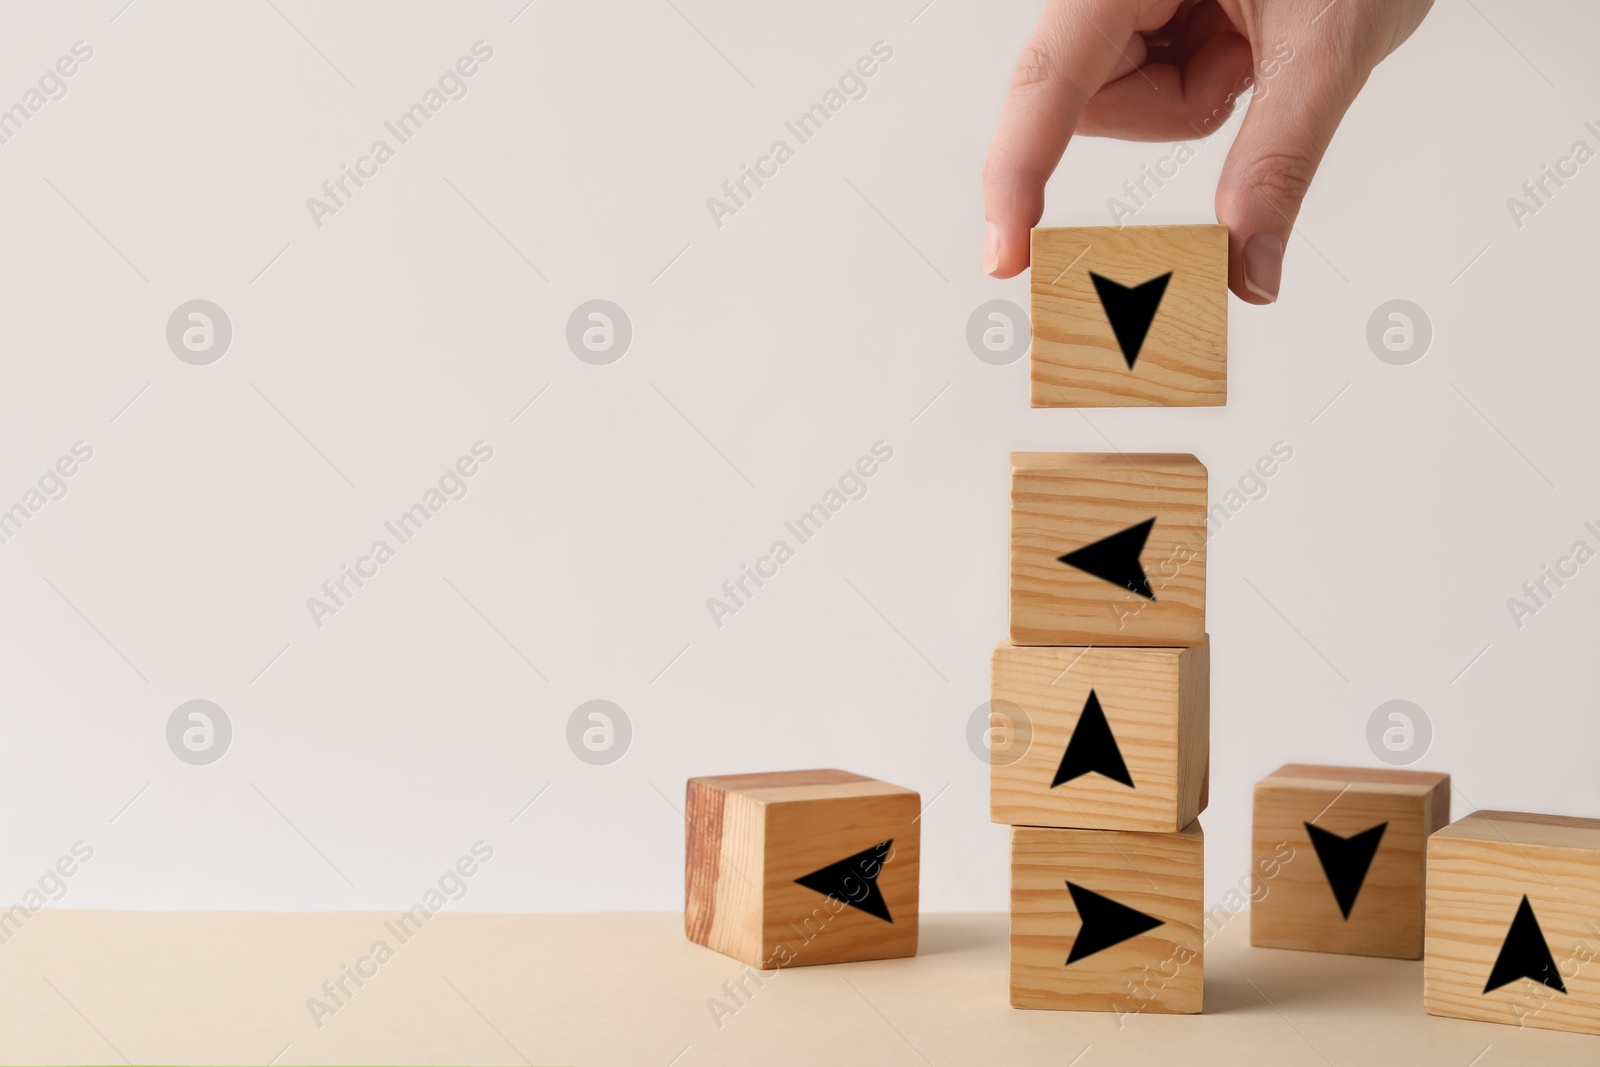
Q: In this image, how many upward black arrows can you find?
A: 2